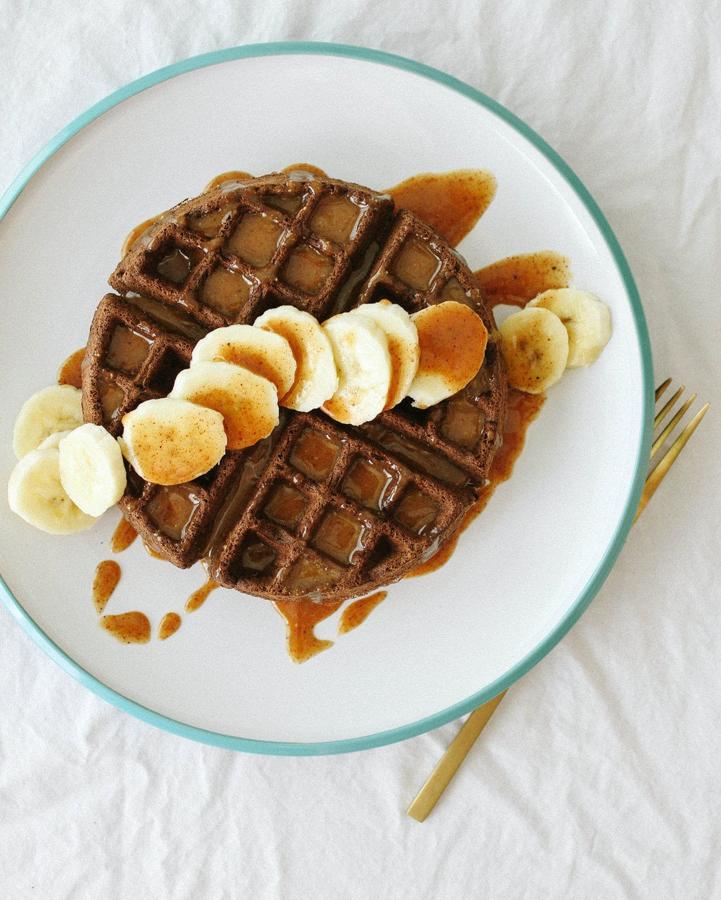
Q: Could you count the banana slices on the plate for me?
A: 13